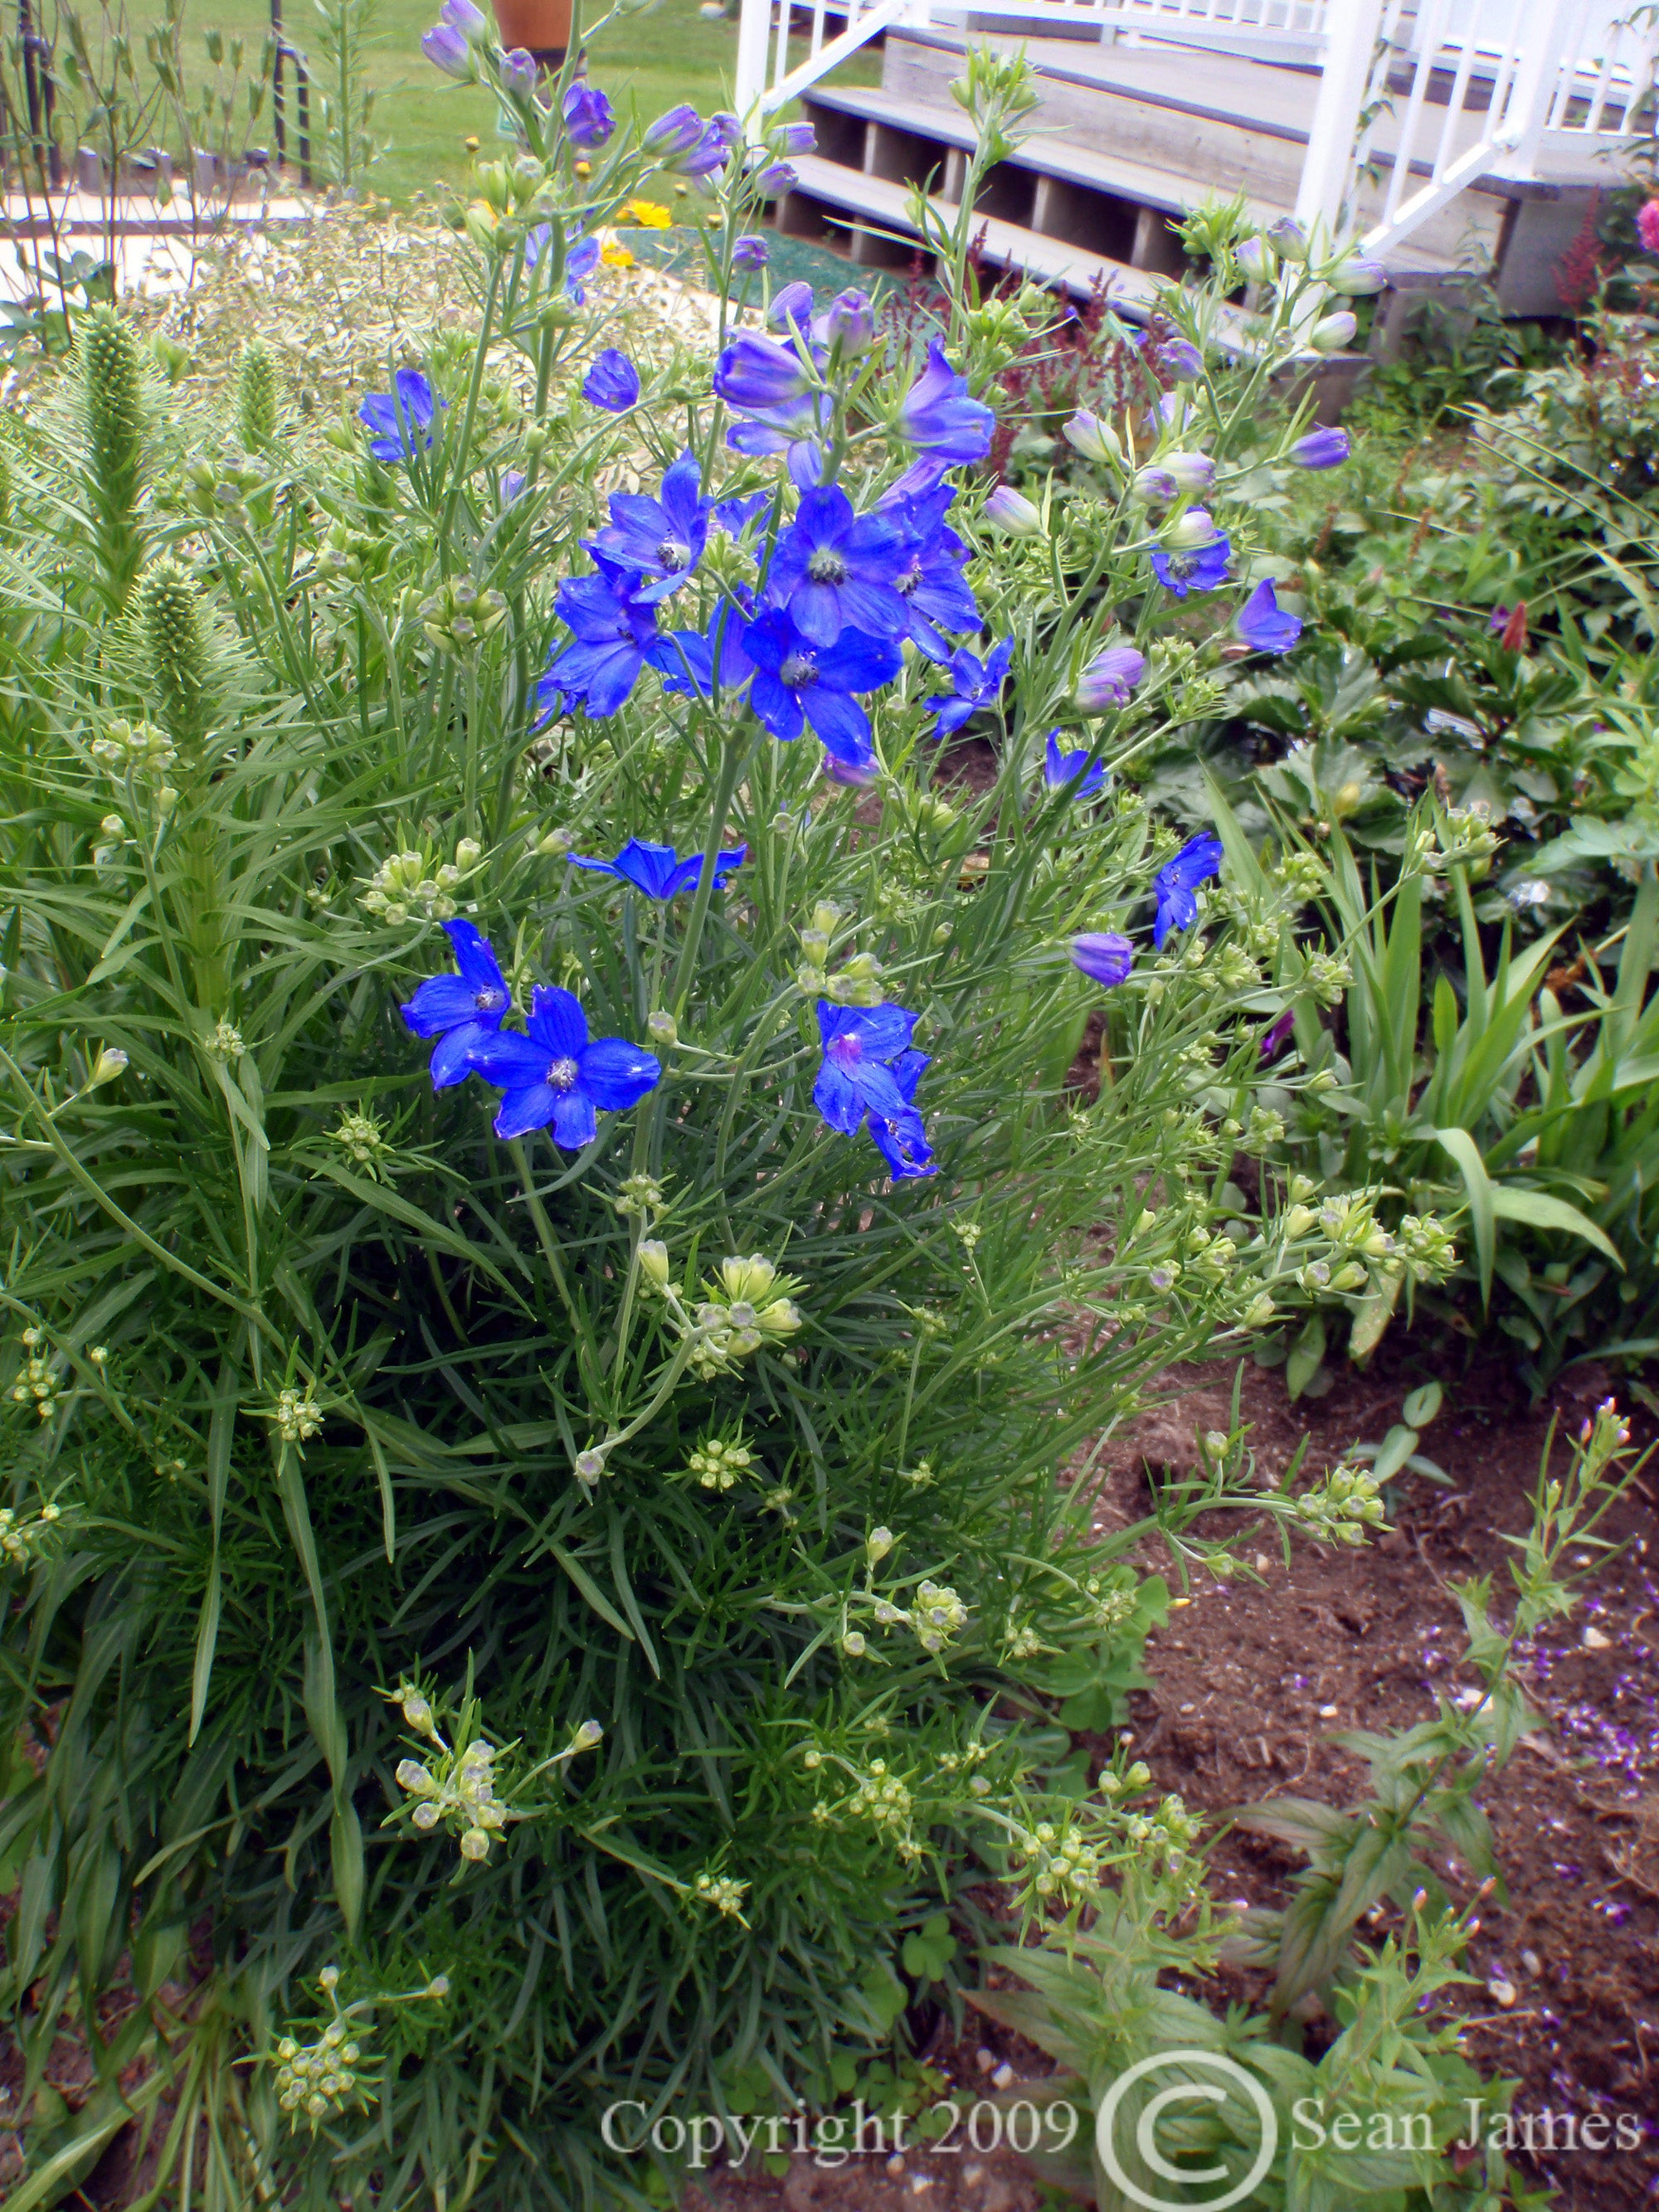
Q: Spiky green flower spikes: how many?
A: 3